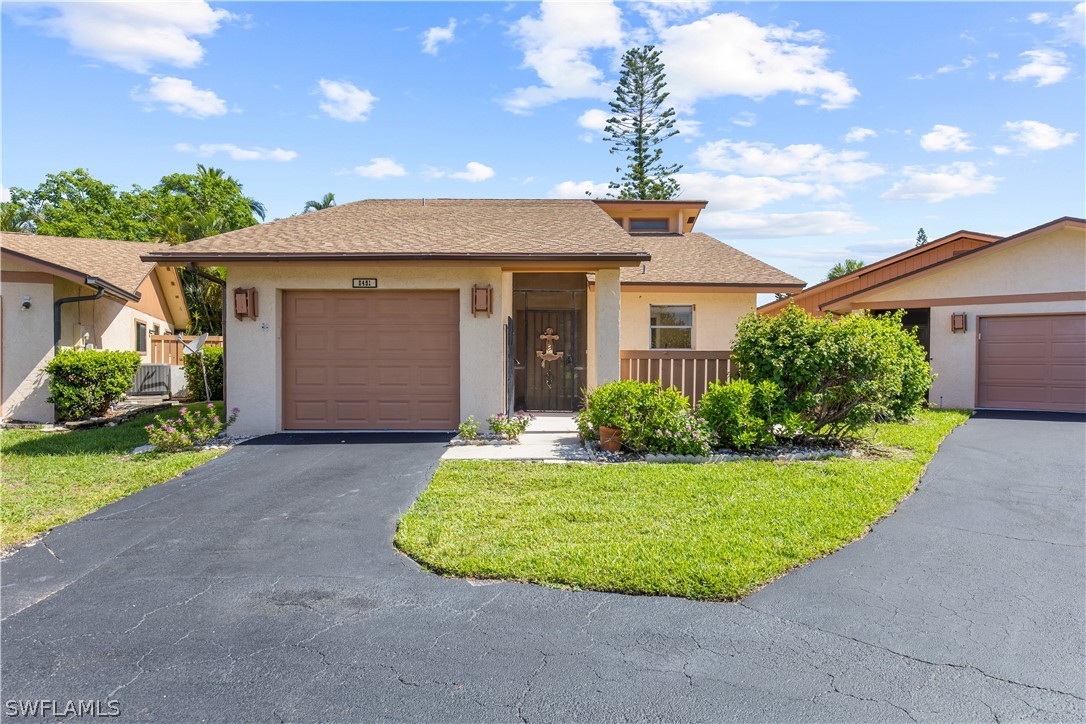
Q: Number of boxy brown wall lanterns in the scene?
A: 3